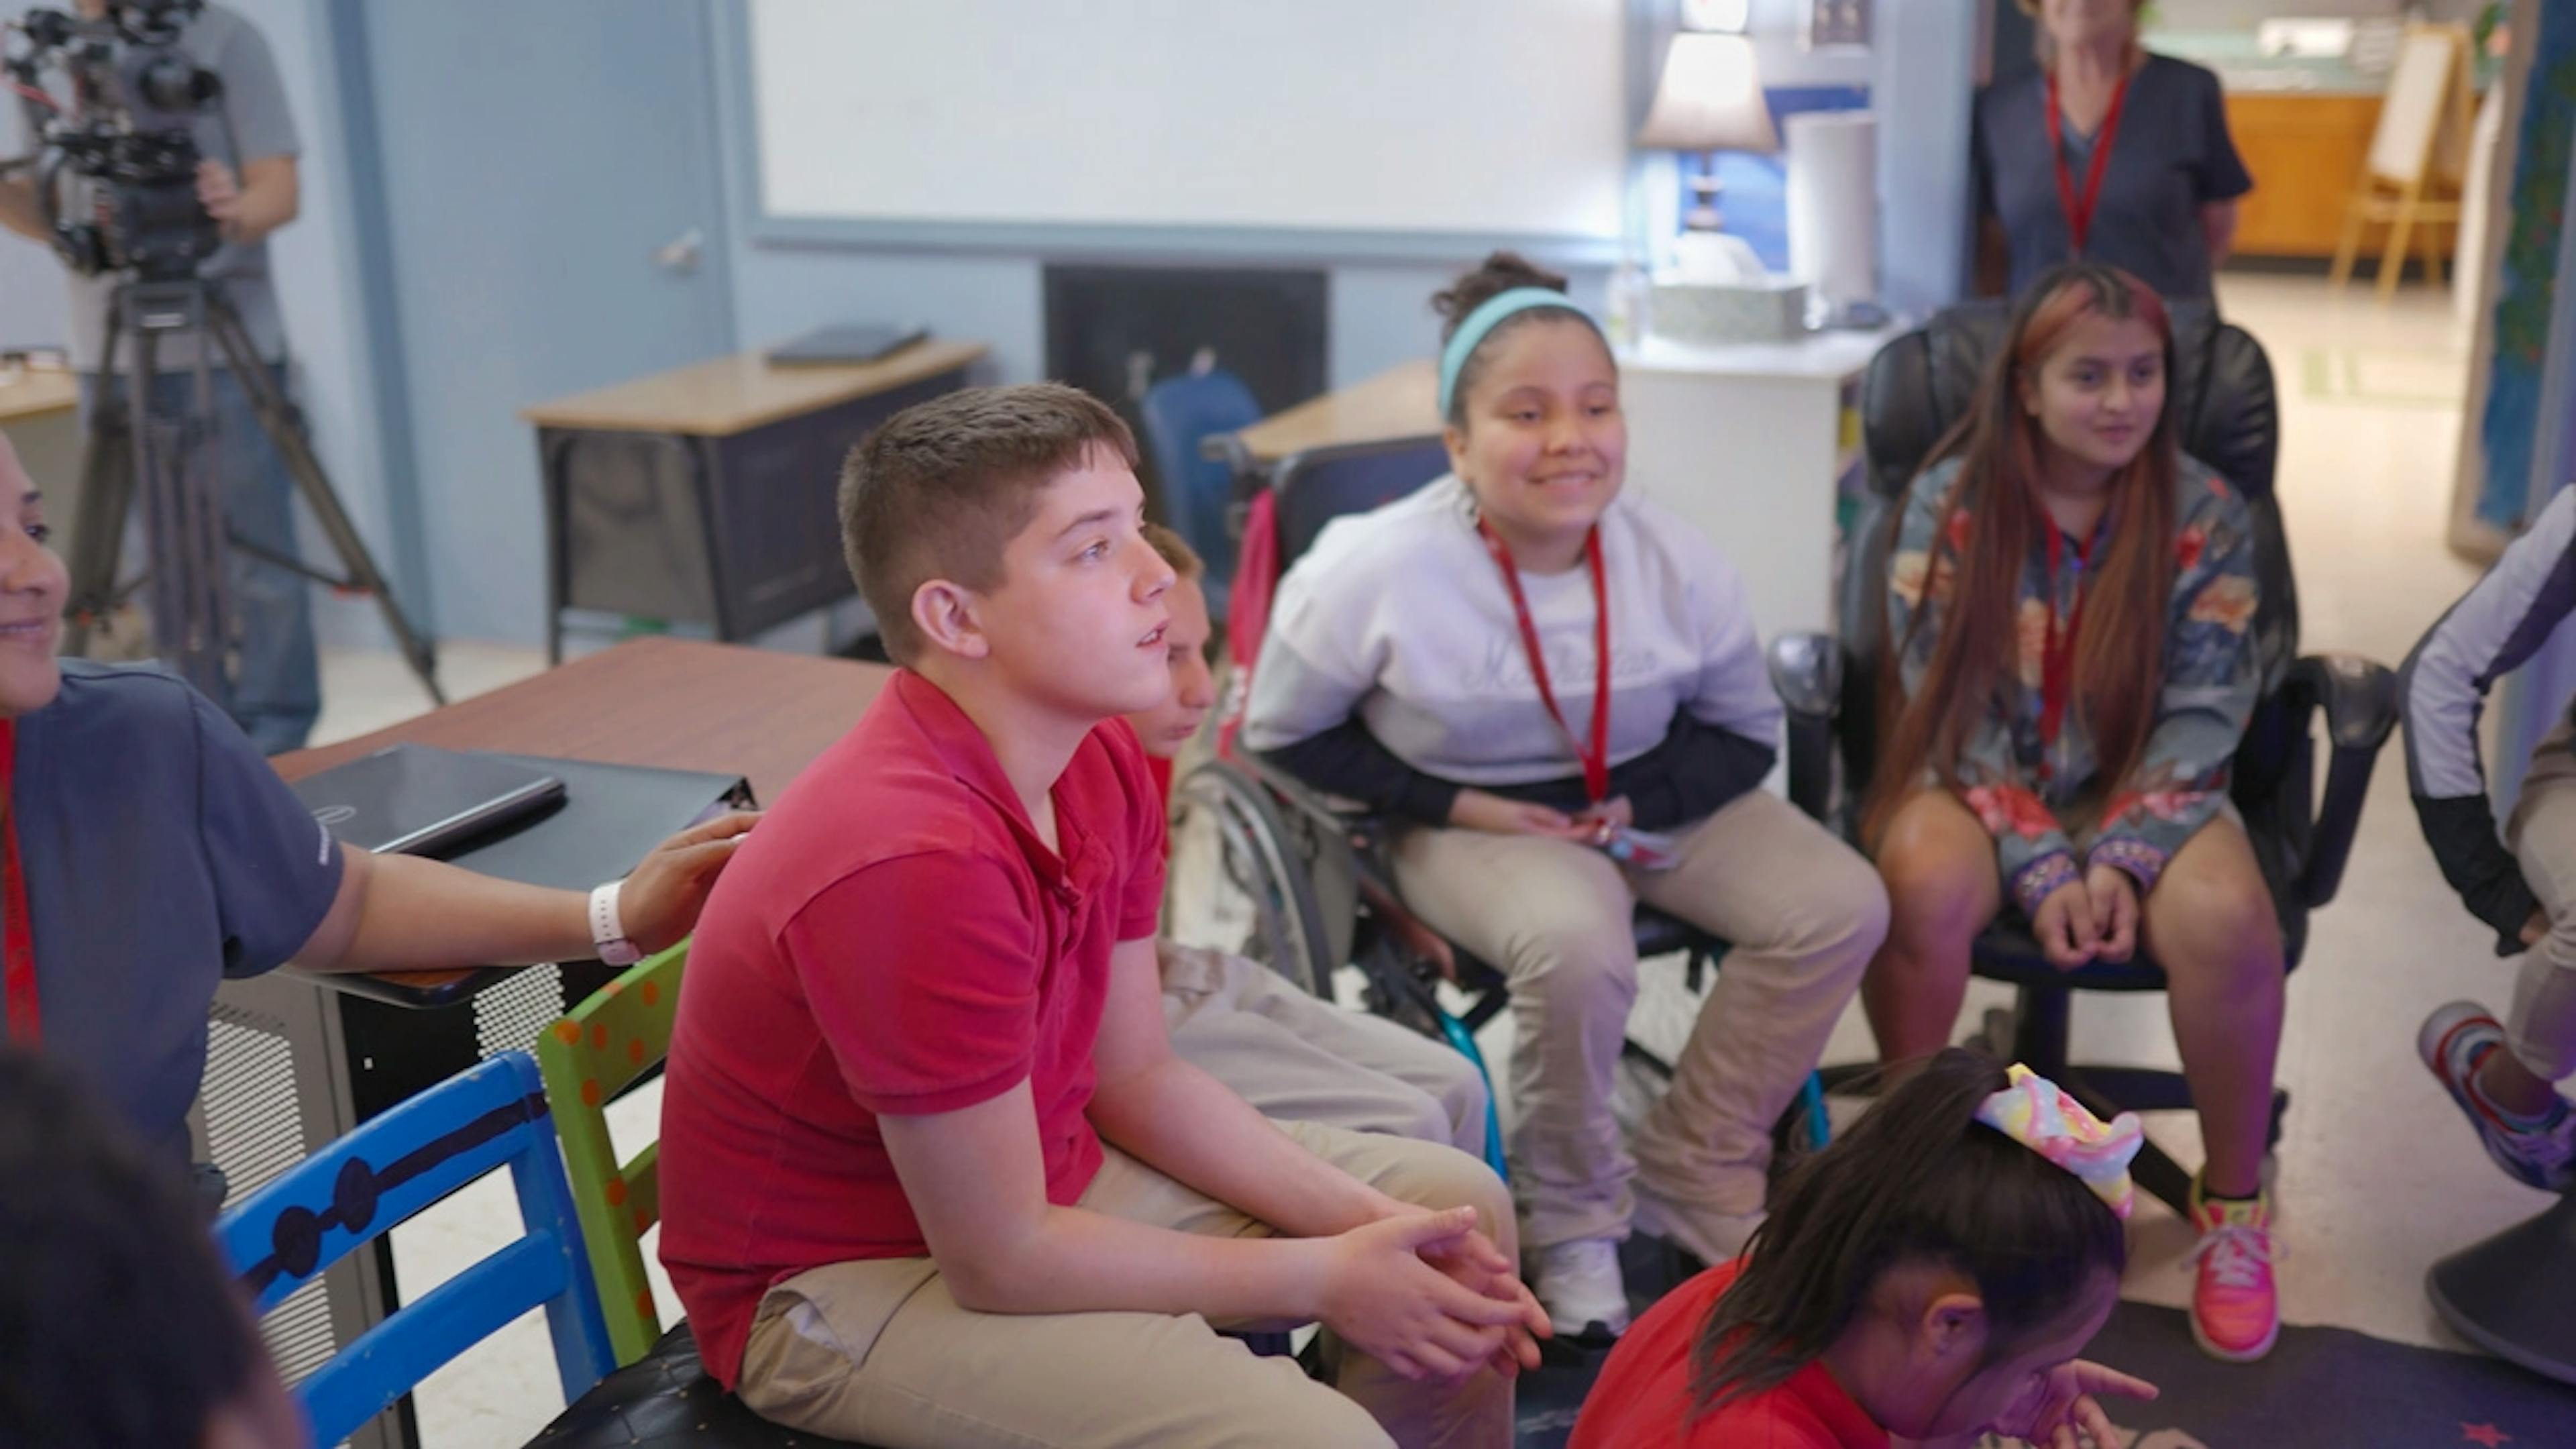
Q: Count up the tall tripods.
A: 1